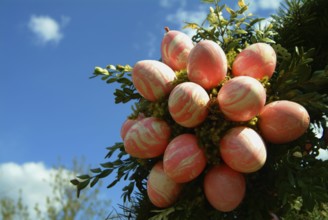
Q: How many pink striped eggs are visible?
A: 13